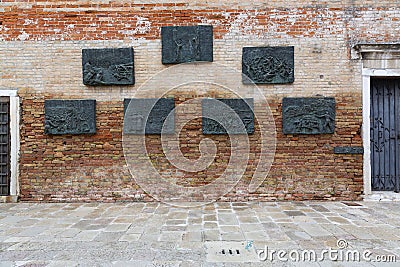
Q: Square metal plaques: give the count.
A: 7